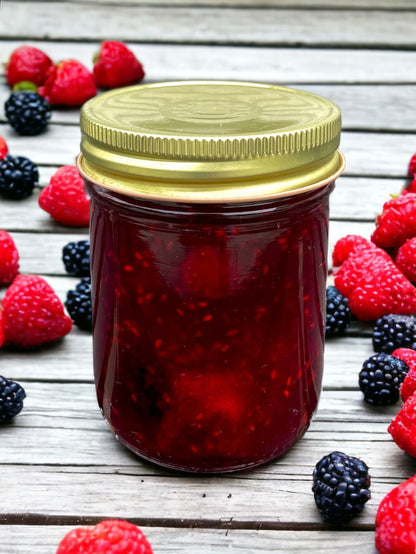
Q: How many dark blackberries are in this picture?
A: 9